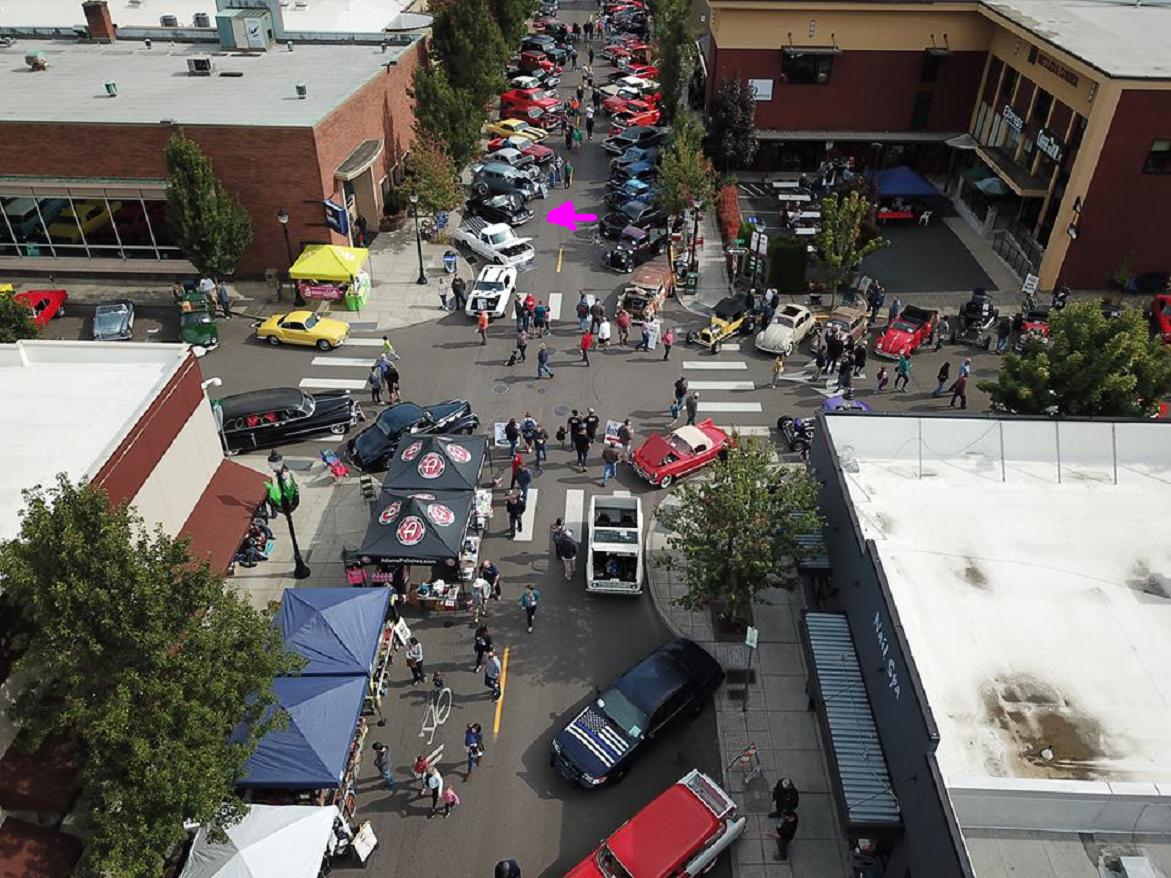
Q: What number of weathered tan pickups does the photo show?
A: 1